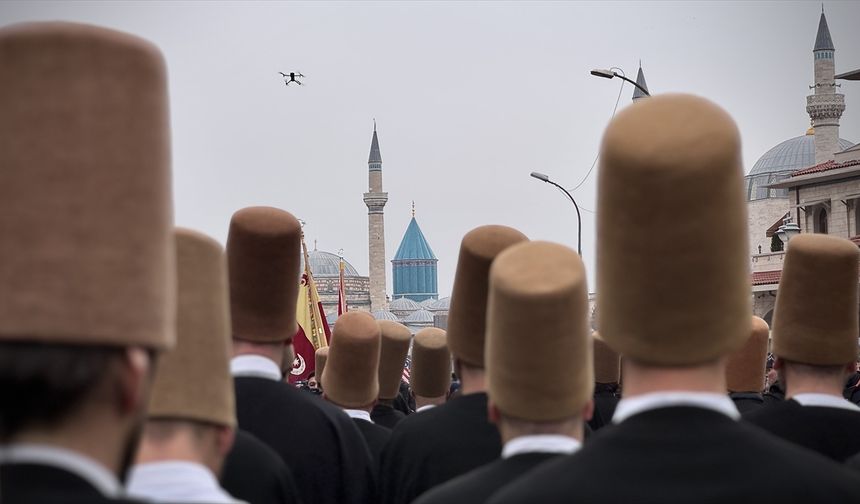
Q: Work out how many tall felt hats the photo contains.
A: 13